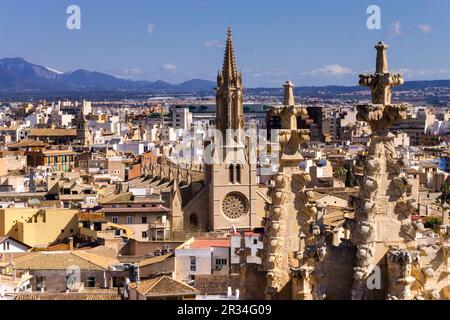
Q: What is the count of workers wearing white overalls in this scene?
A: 0